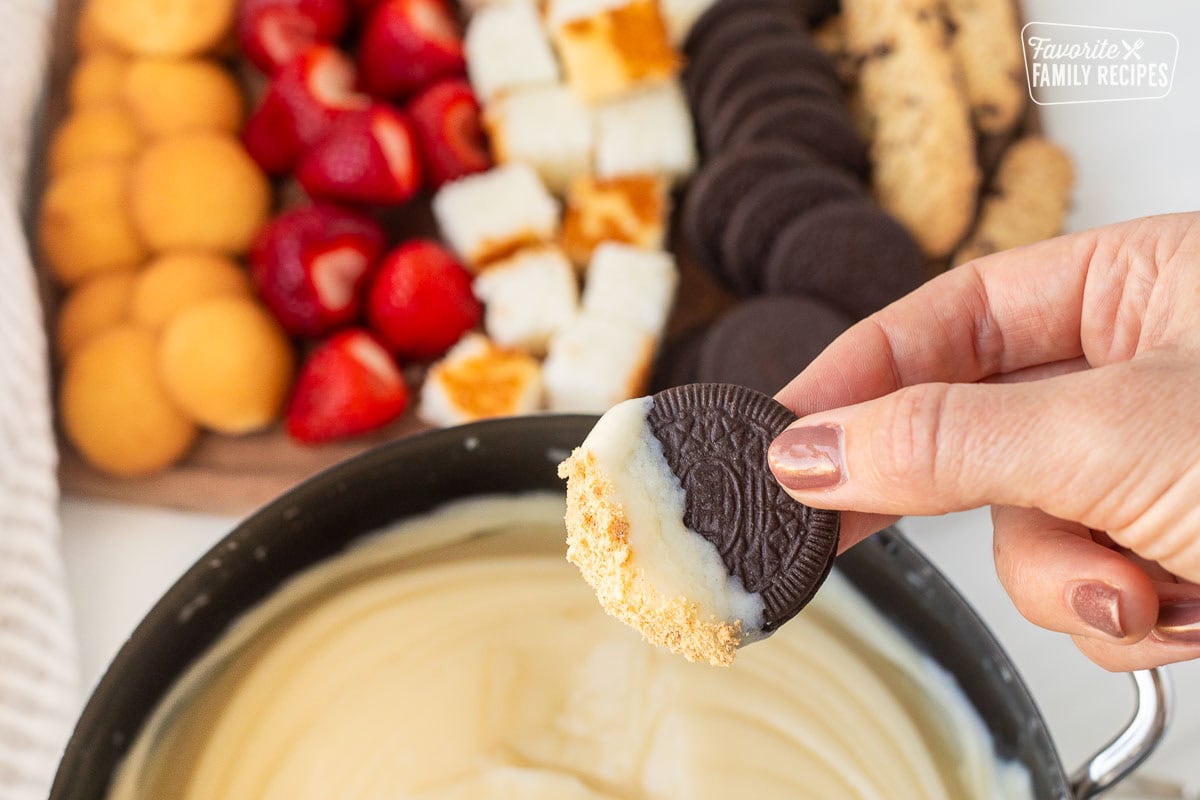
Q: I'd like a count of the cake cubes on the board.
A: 11